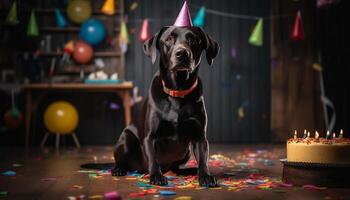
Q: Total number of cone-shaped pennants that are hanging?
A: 9